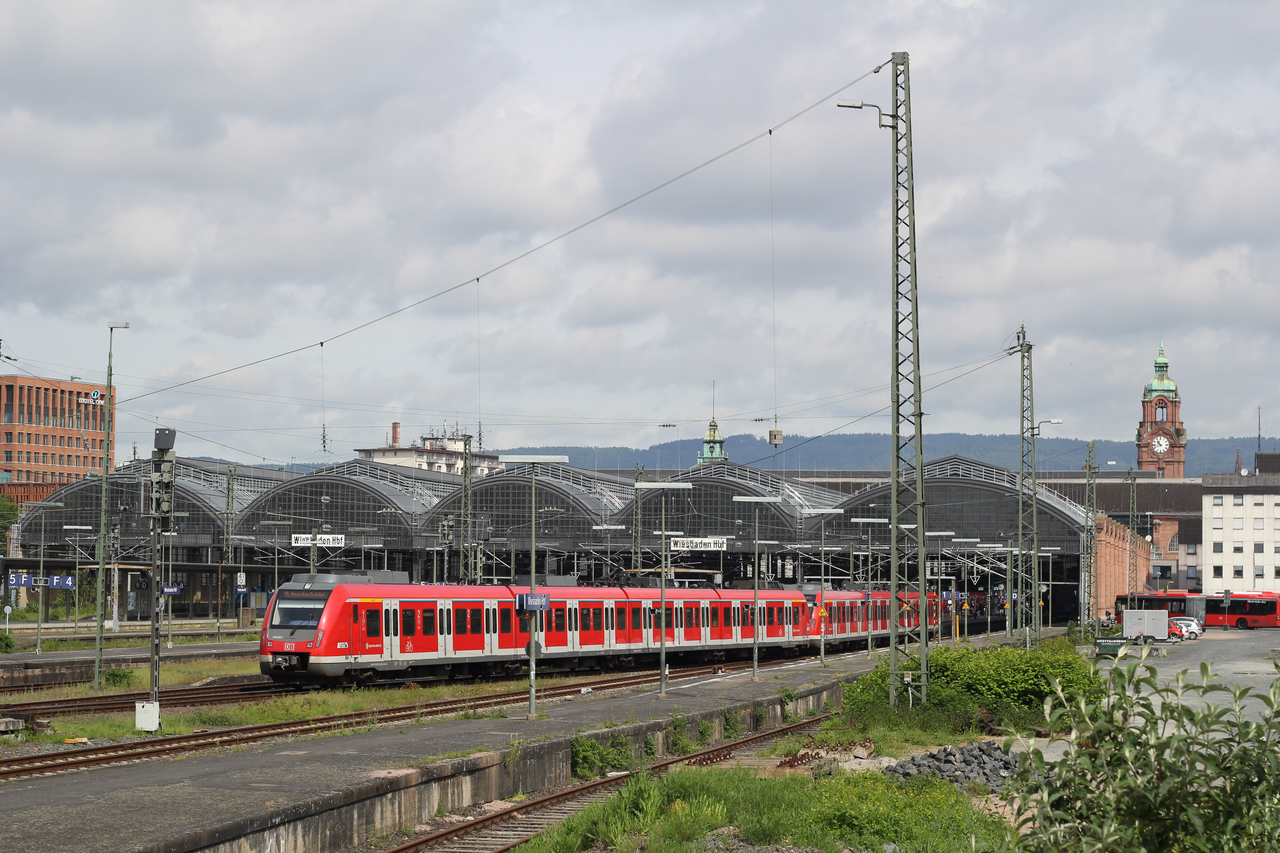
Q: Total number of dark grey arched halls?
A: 5